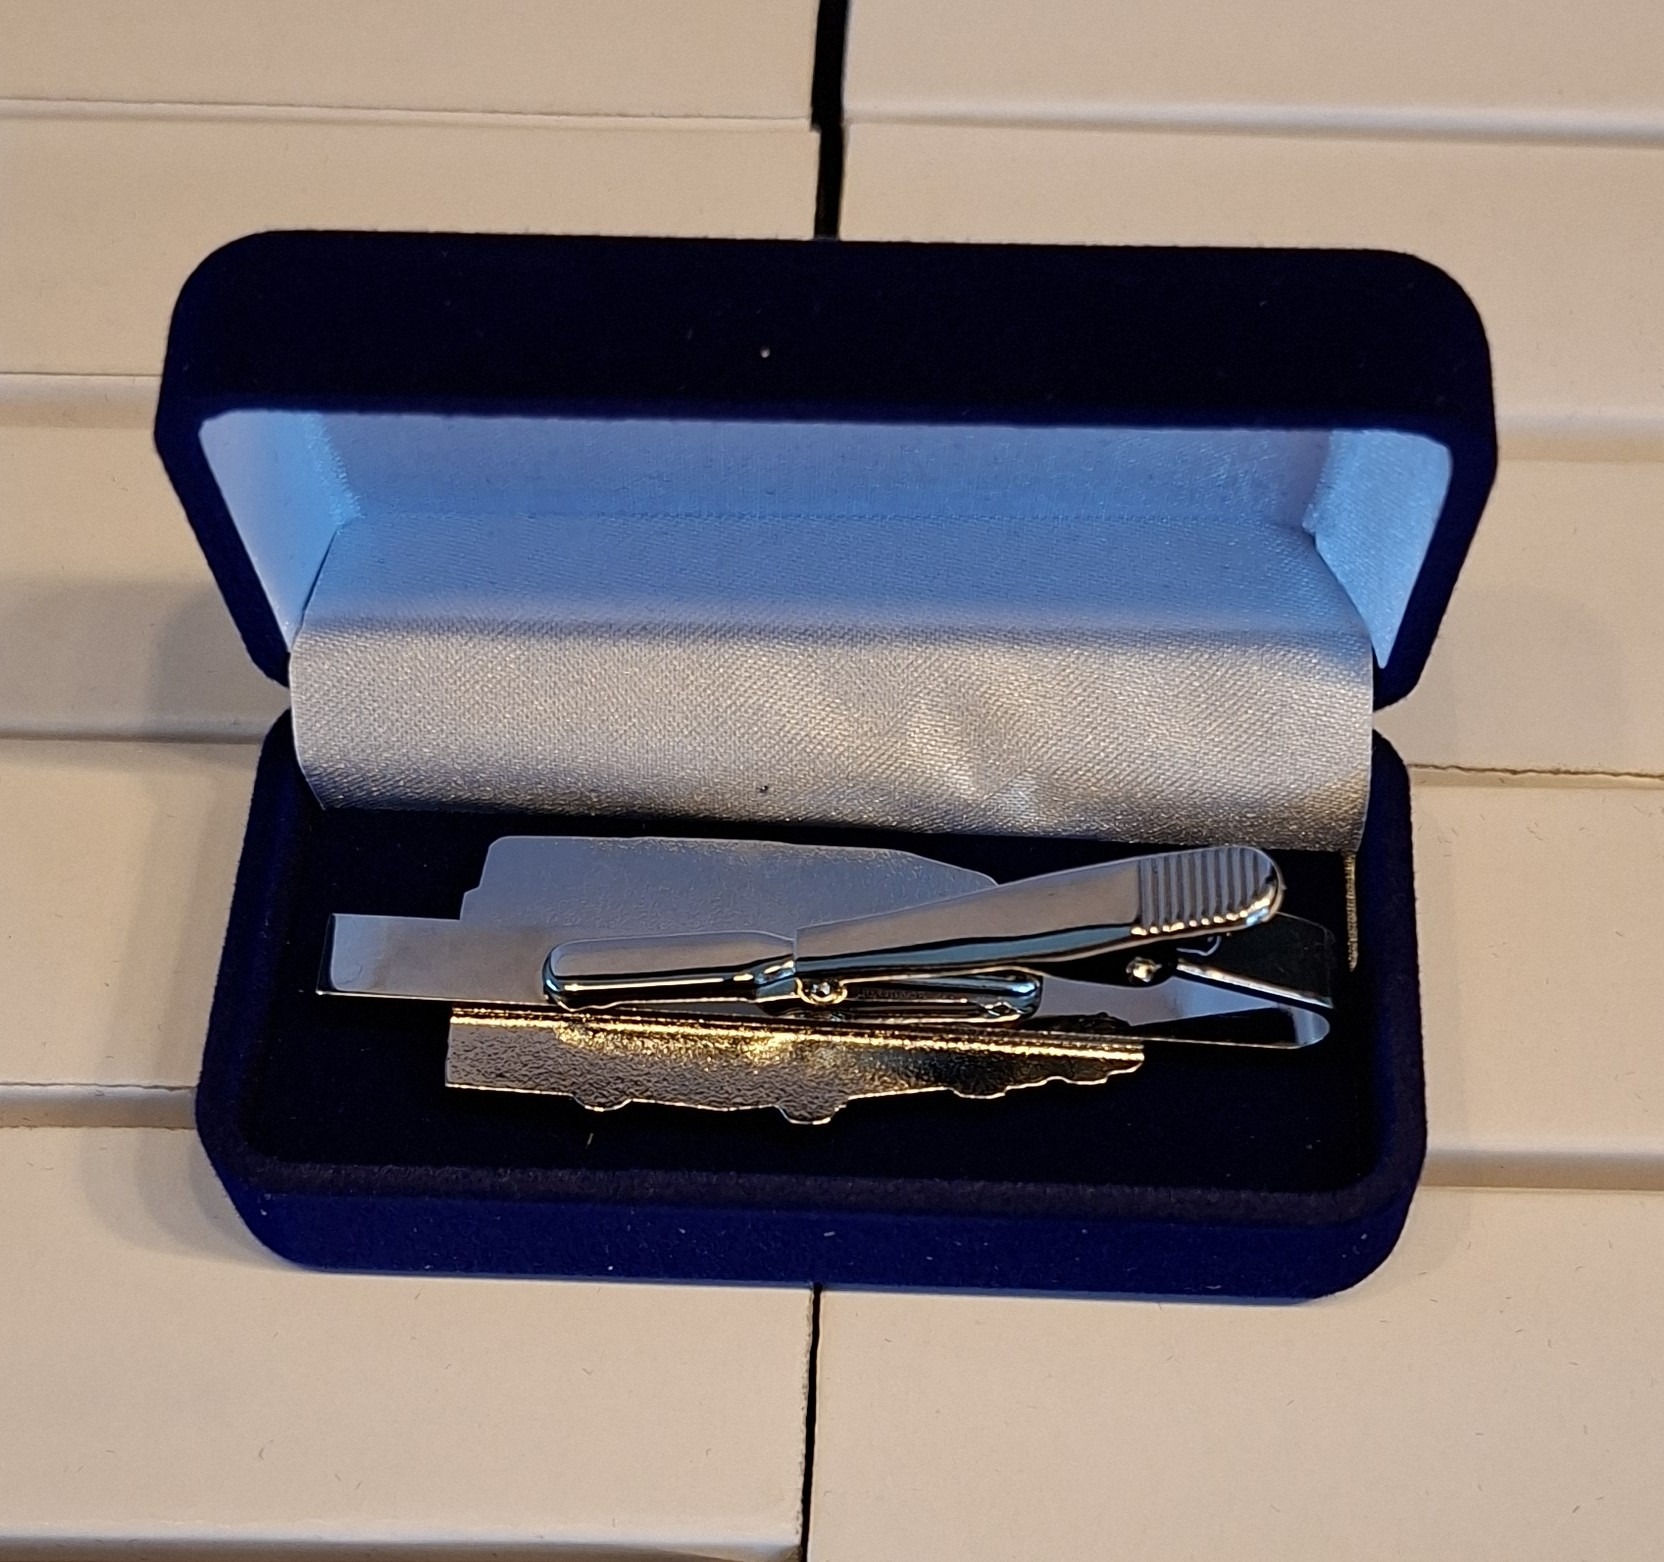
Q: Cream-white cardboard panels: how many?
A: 10